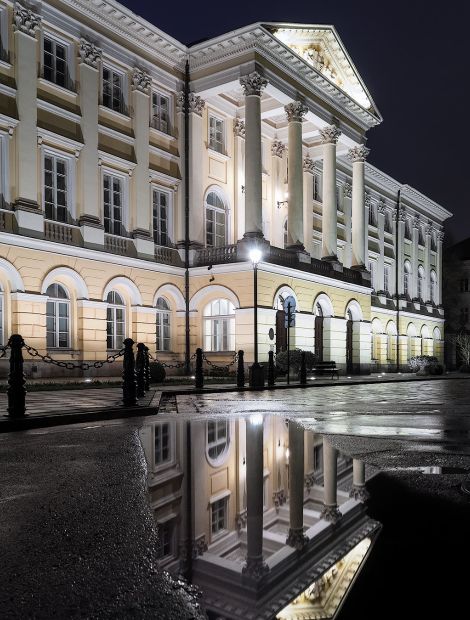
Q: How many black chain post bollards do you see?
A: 8